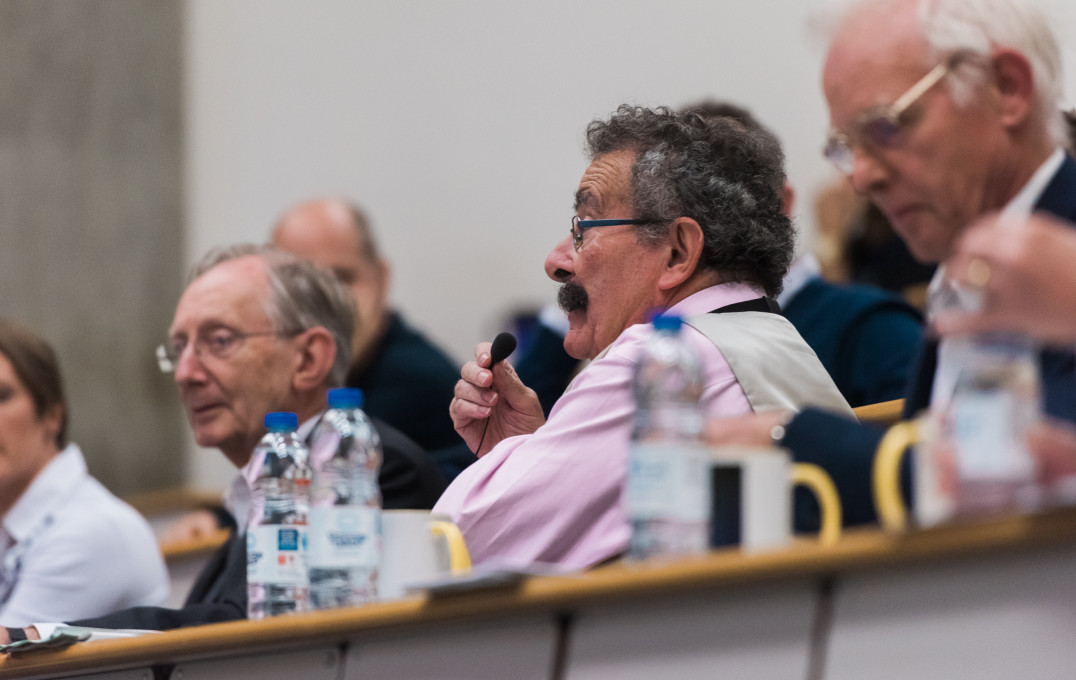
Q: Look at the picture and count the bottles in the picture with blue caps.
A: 3